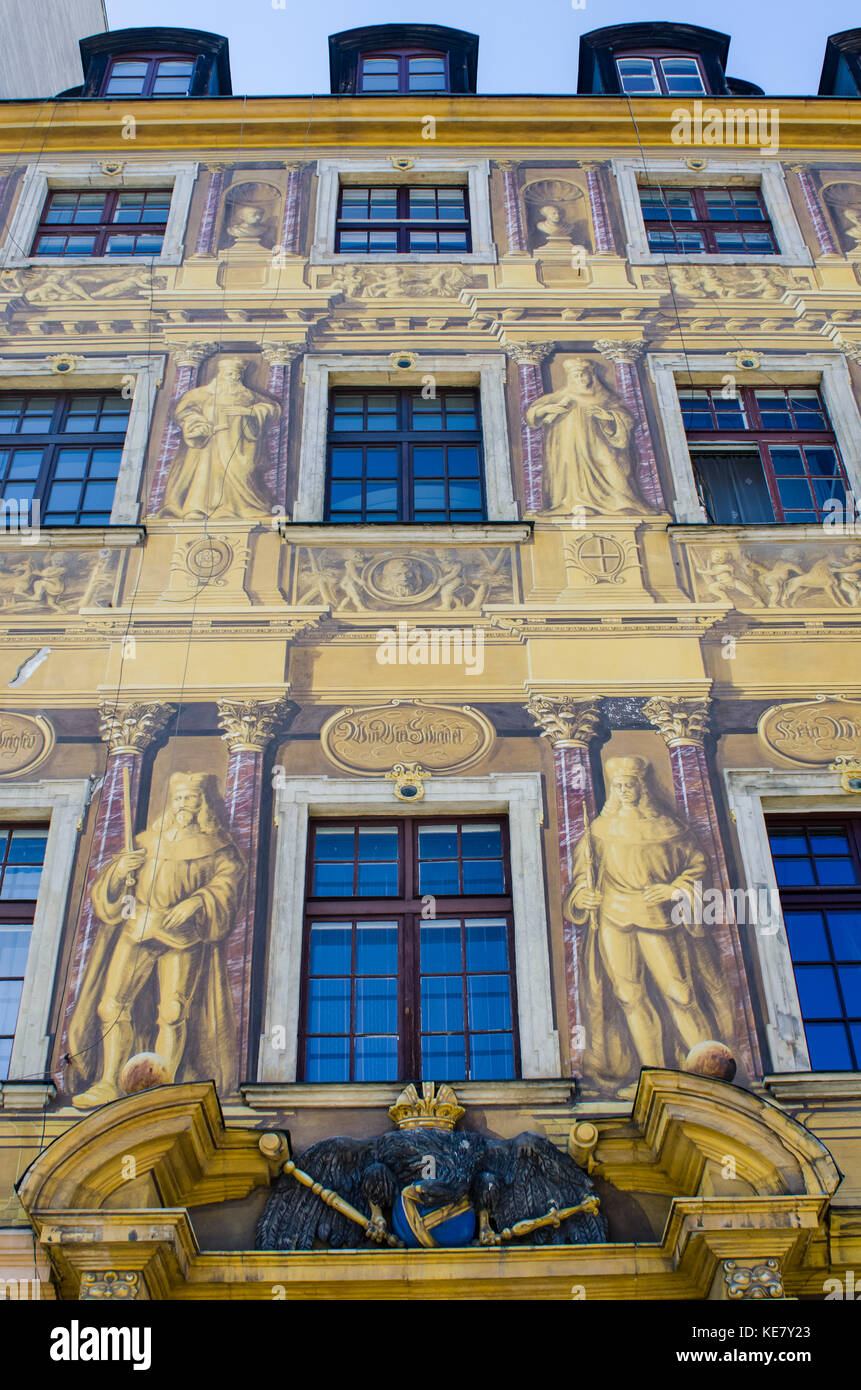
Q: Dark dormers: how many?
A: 4